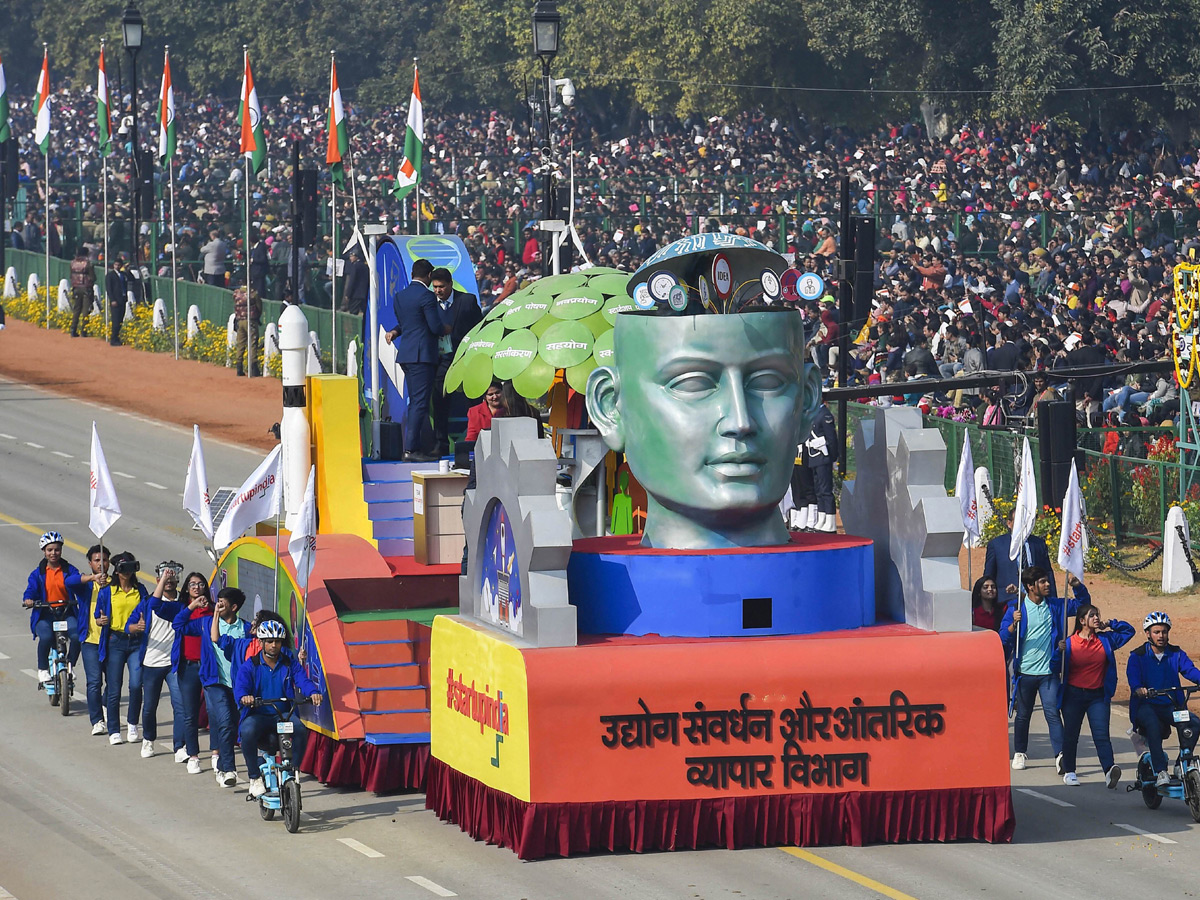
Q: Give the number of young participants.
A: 12